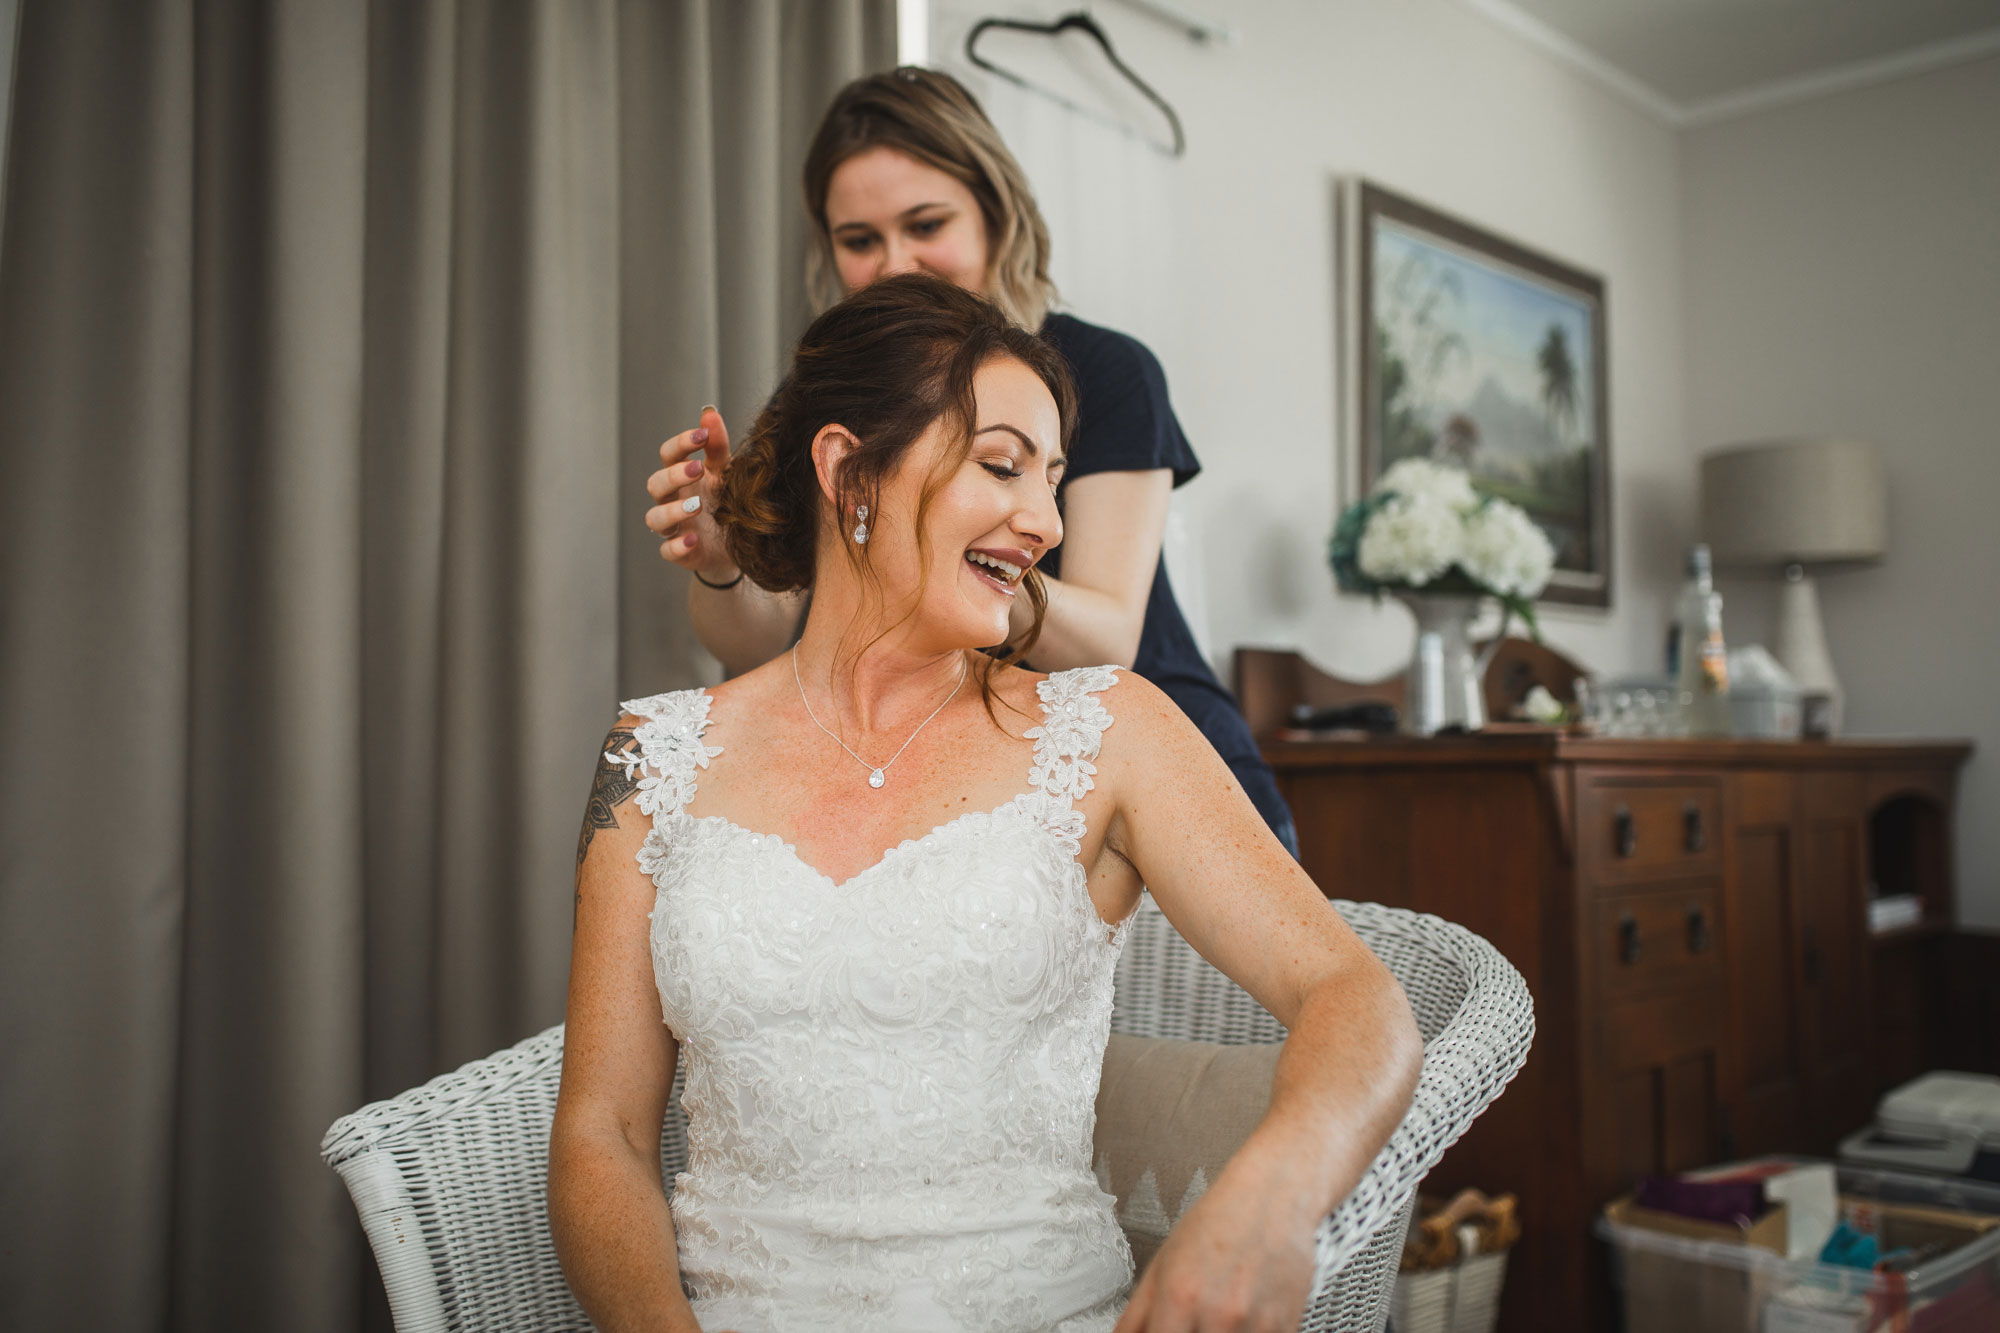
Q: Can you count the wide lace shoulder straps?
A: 2